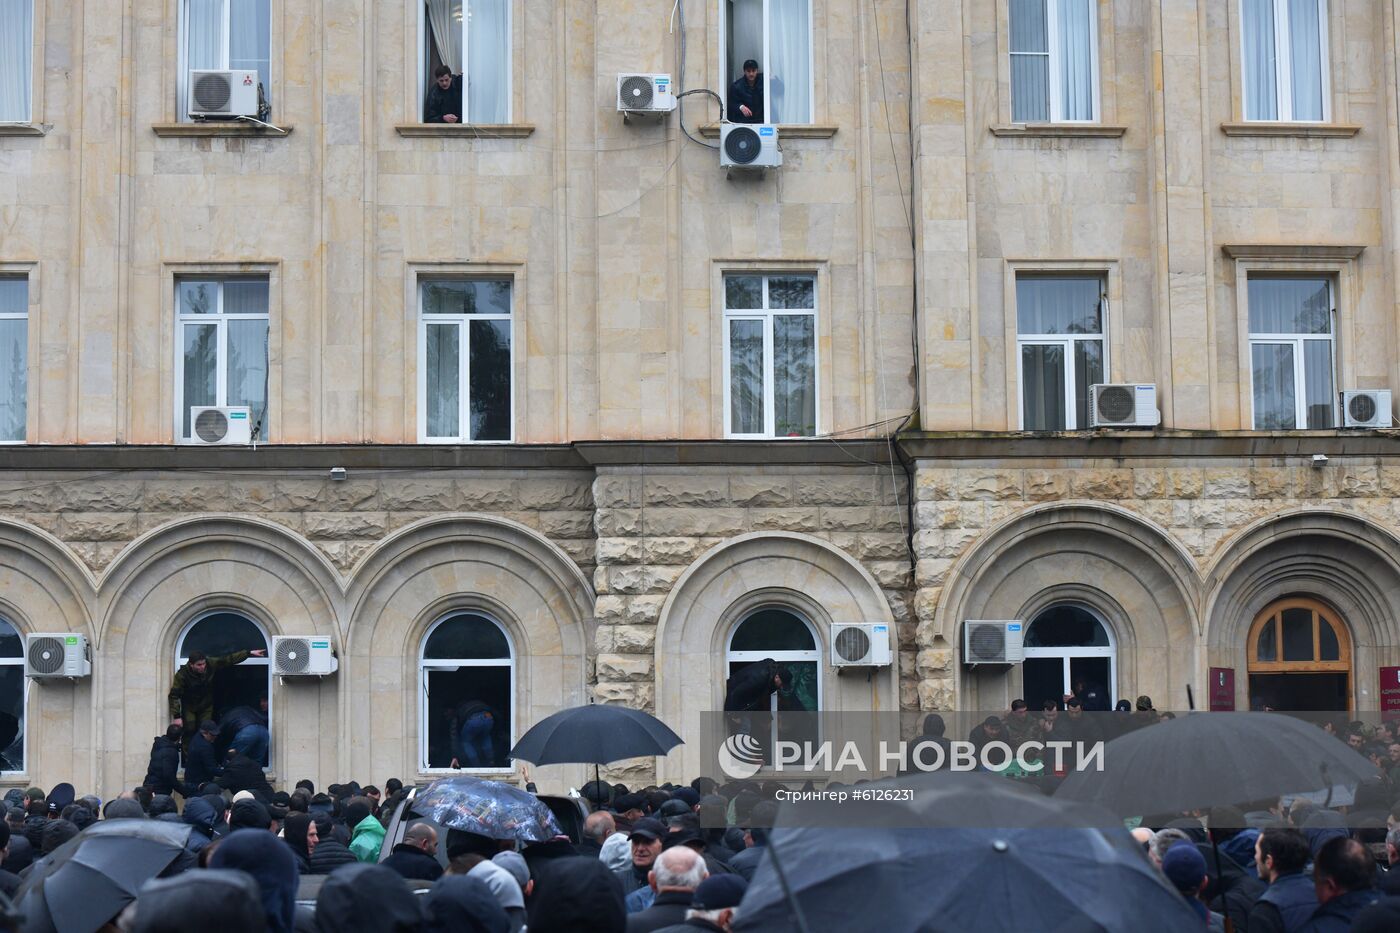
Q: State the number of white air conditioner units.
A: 10